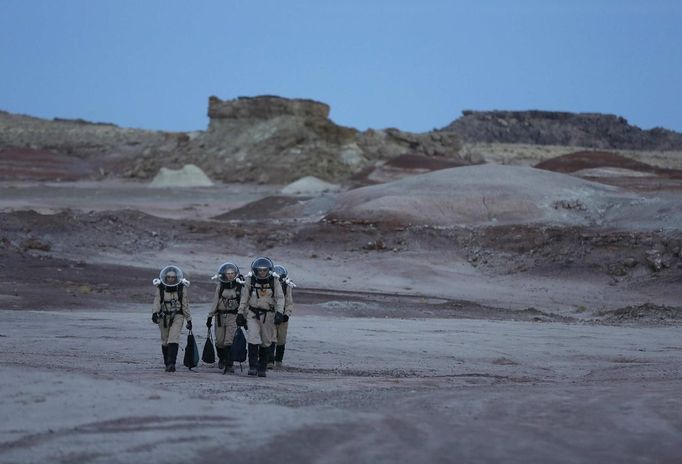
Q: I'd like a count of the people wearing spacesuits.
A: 4